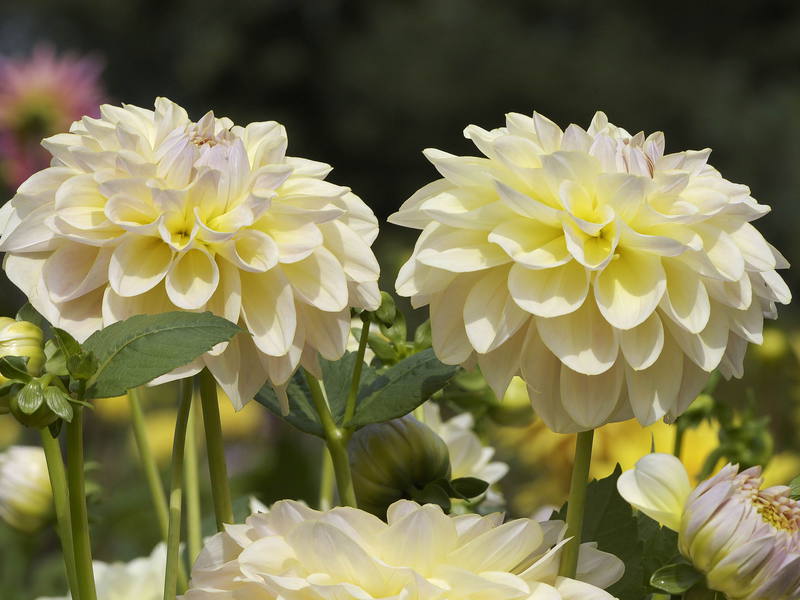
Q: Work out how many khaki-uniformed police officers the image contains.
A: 0